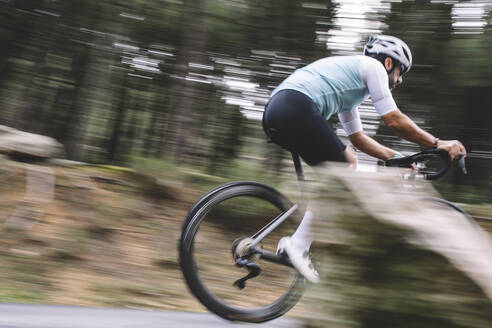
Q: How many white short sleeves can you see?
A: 2